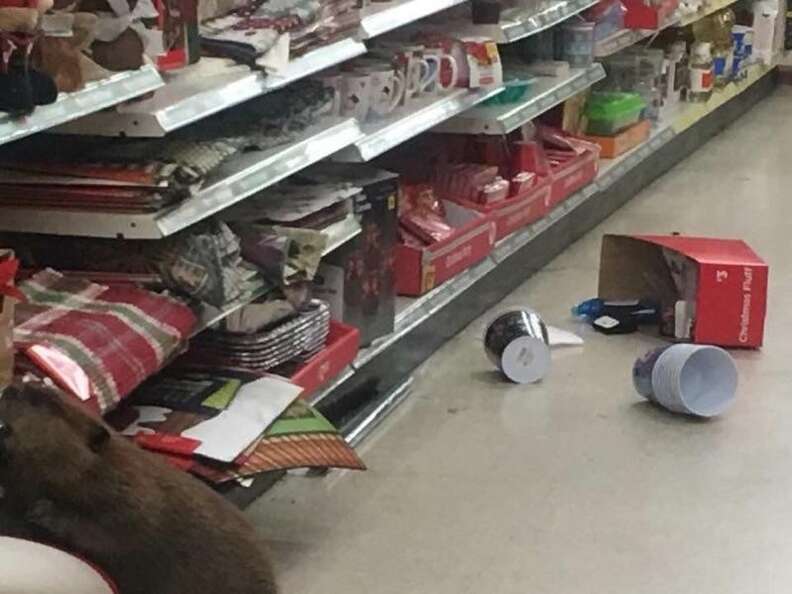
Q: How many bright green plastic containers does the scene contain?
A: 1